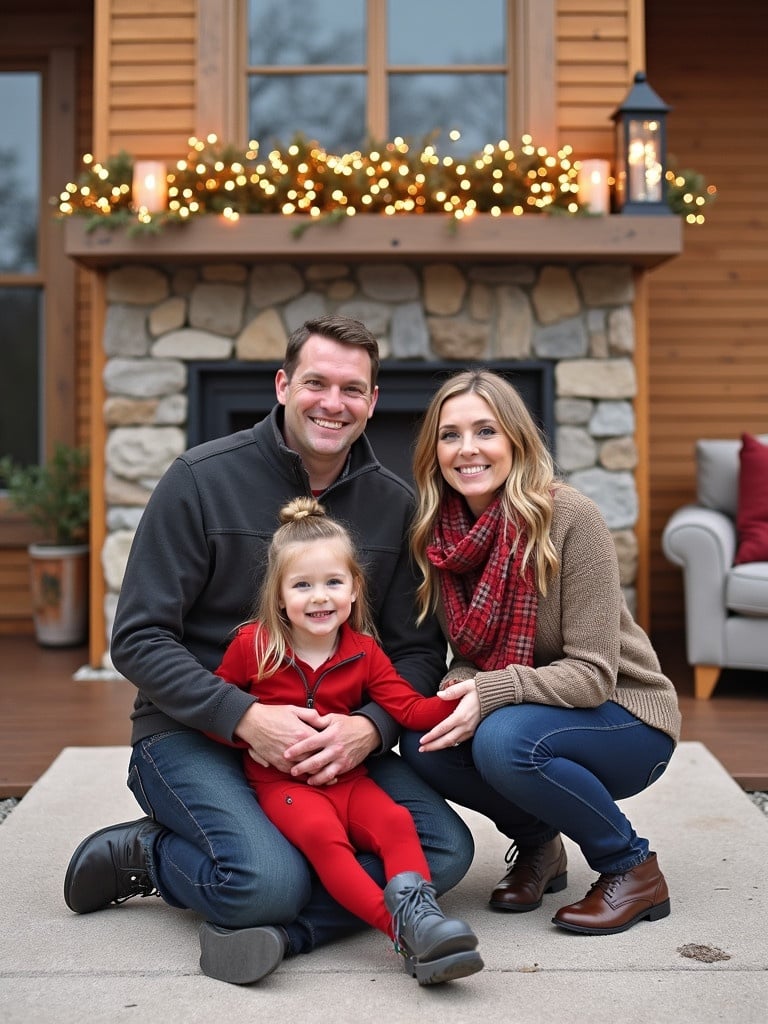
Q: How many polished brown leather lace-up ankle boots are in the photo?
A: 2